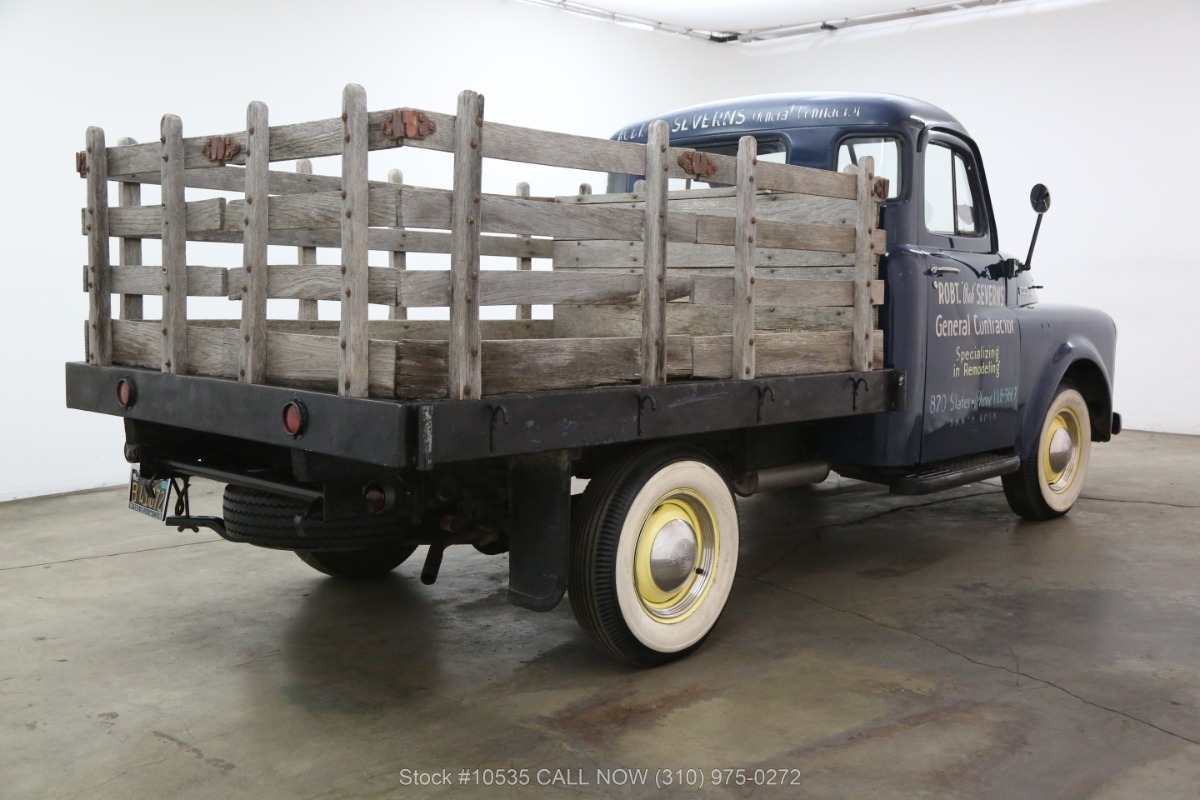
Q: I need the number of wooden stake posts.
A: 15